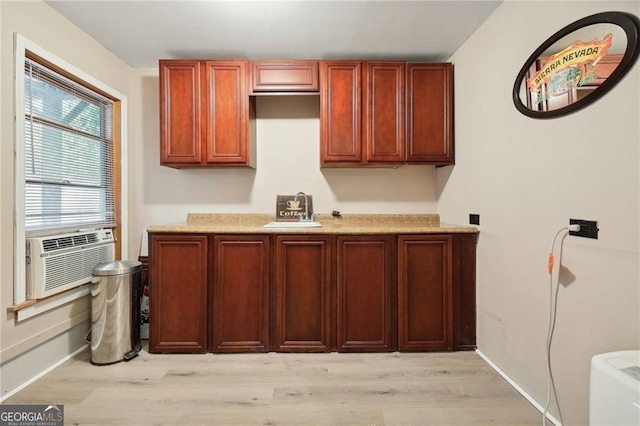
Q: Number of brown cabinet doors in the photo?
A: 11